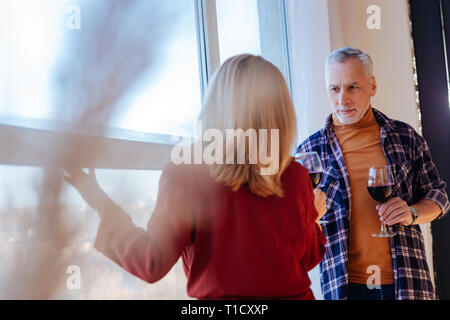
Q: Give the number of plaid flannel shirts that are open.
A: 1